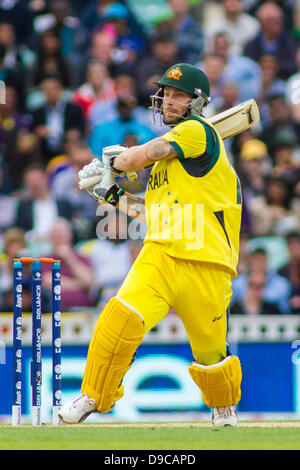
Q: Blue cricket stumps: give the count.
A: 3